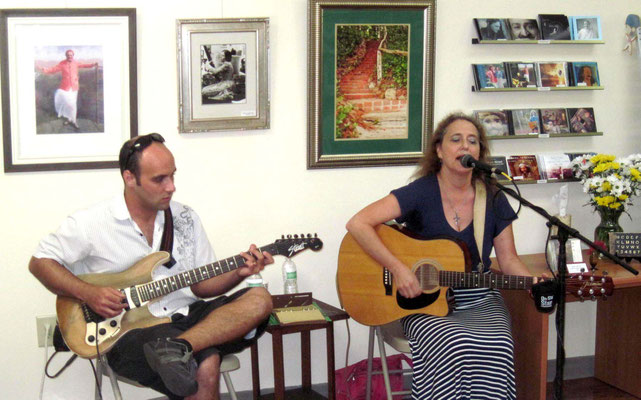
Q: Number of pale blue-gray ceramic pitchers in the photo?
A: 0